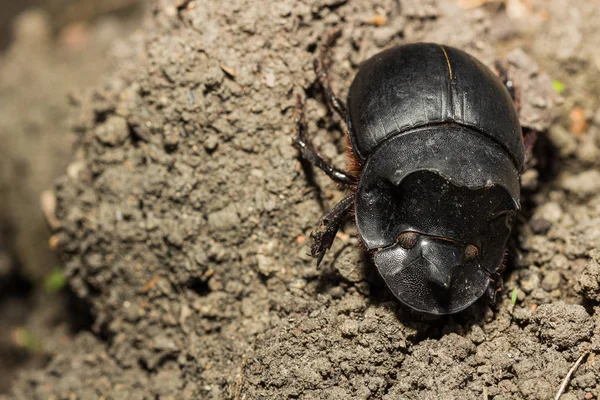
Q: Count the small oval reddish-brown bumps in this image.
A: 2